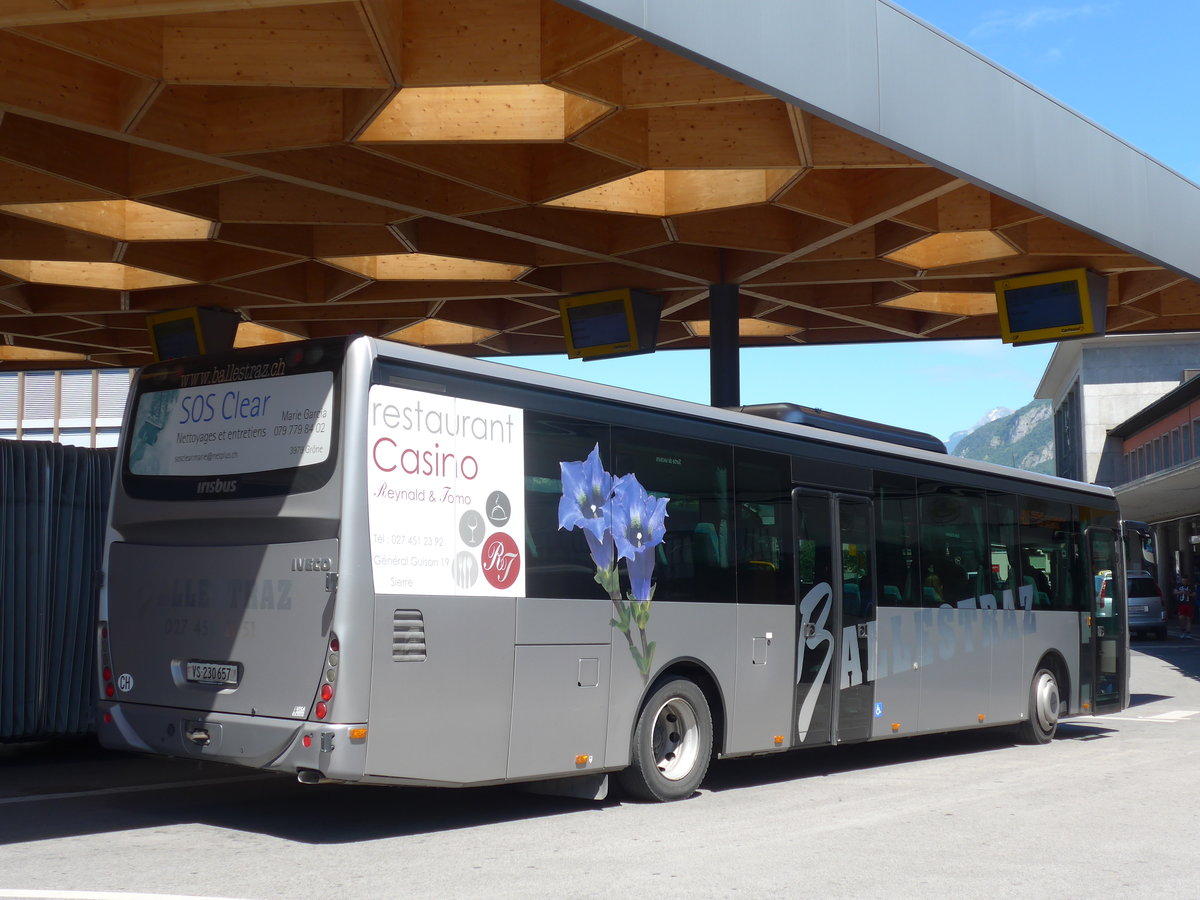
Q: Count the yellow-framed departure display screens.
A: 3